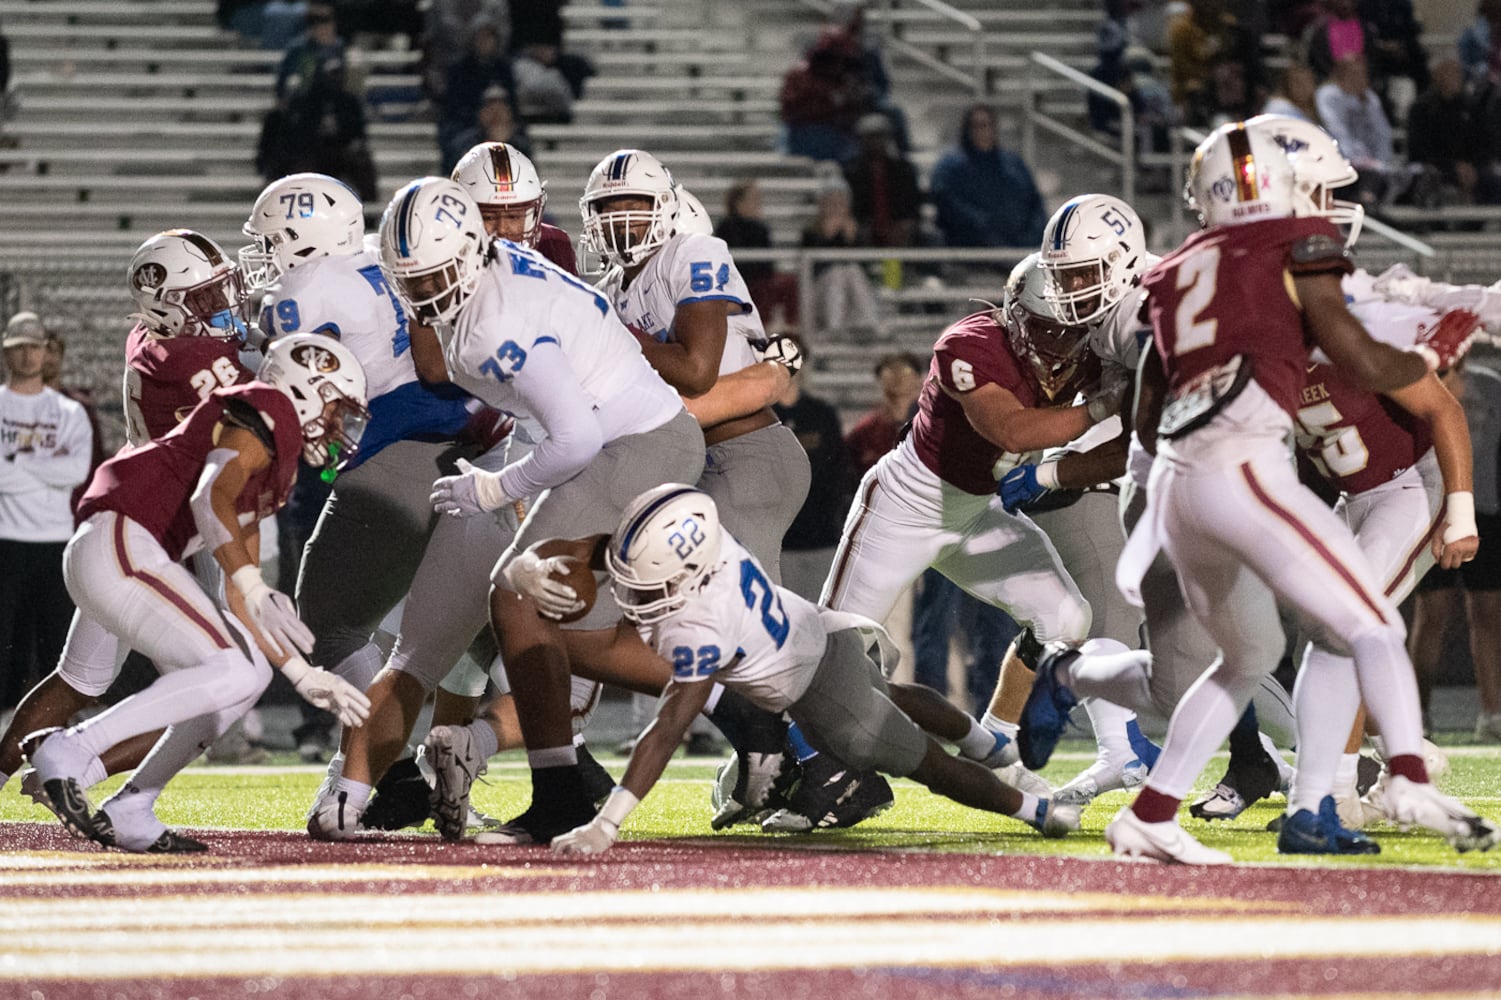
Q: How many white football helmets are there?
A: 12